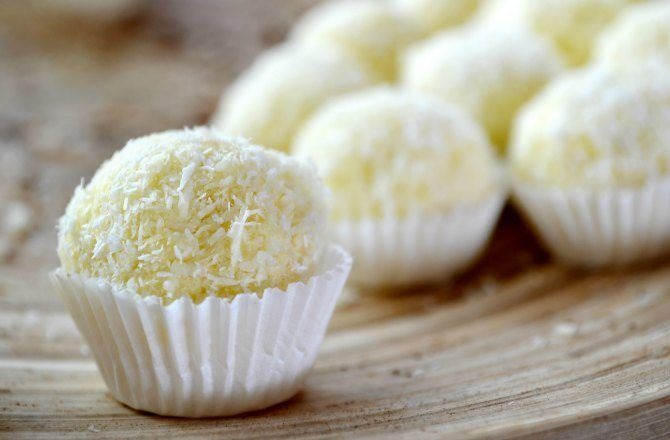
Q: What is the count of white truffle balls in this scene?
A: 9